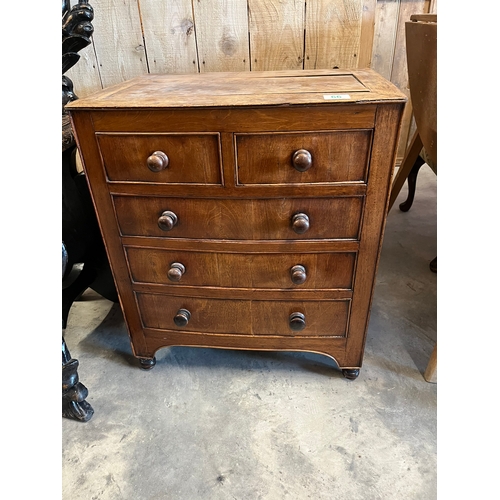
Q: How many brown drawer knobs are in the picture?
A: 8